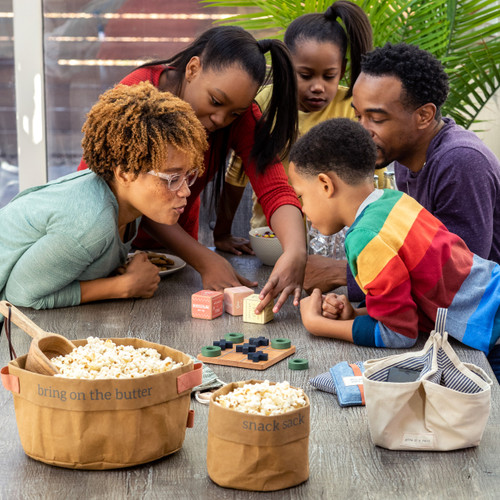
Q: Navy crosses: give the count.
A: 4